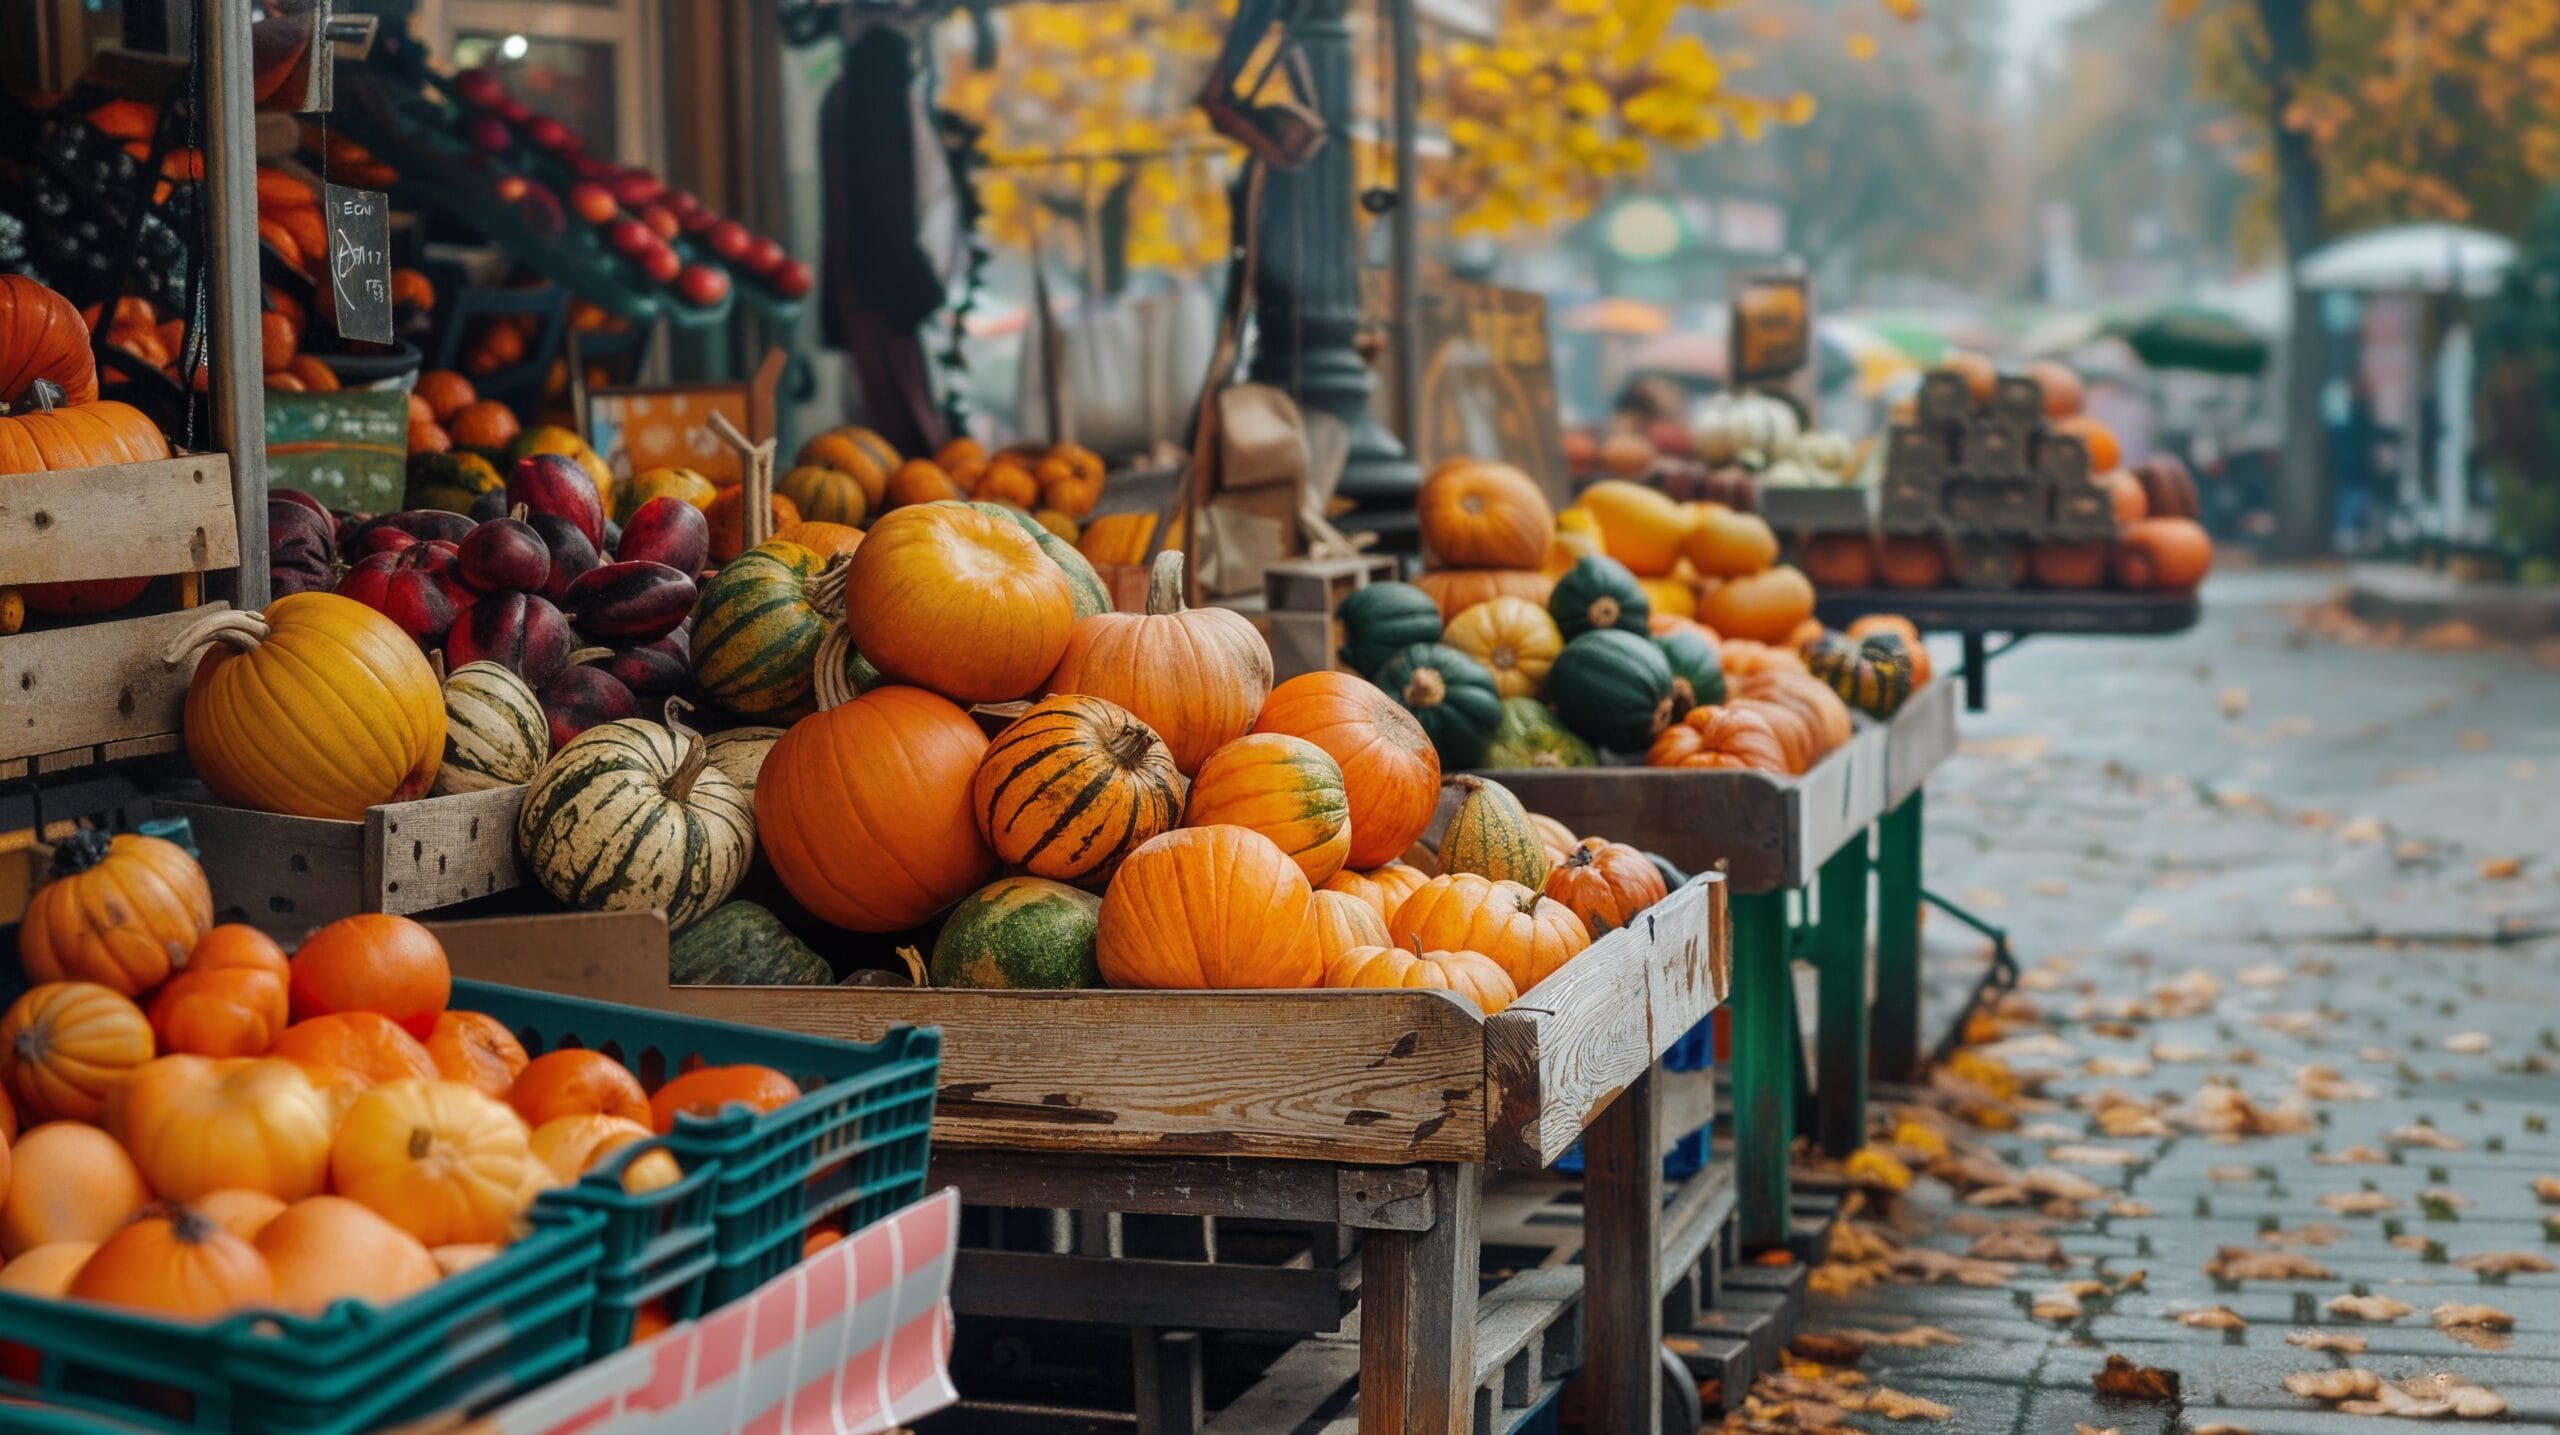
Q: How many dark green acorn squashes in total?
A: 5